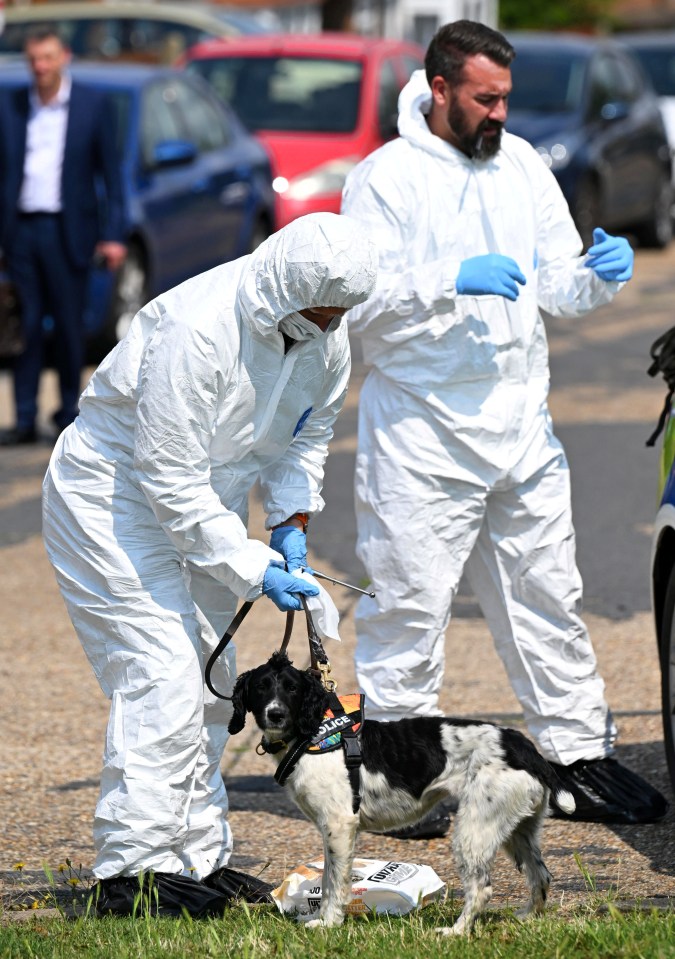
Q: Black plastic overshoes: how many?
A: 4